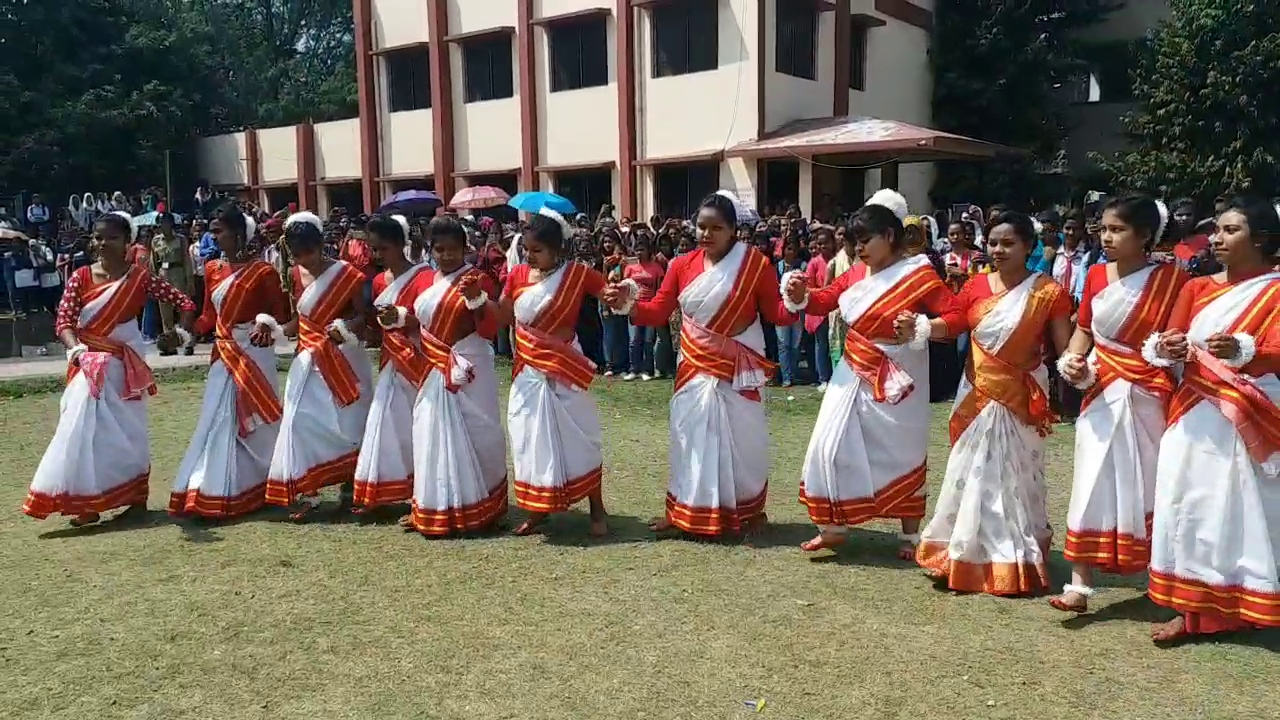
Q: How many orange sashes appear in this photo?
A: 1